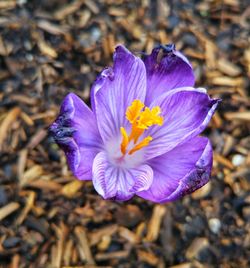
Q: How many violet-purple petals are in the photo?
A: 6